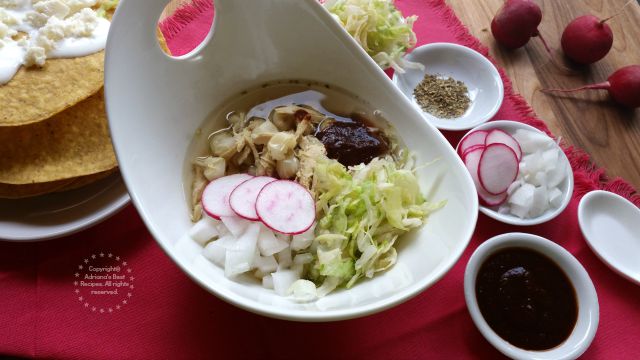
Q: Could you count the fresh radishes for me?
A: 3